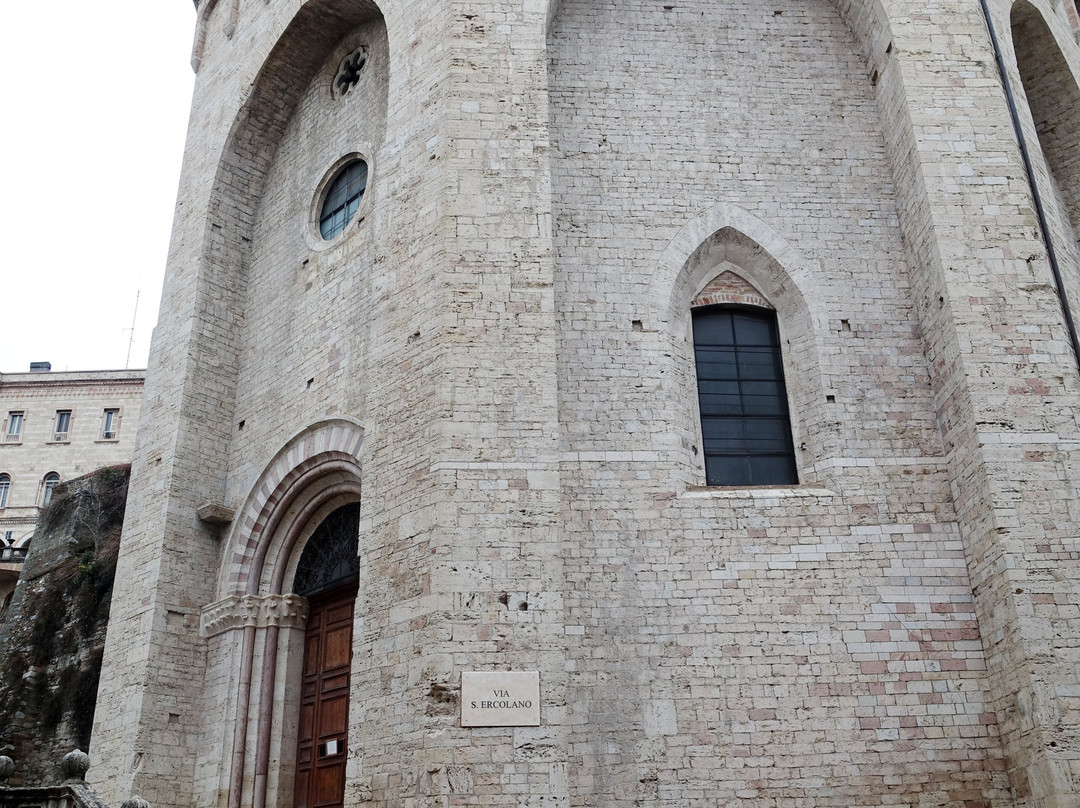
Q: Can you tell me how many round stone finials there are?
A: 3